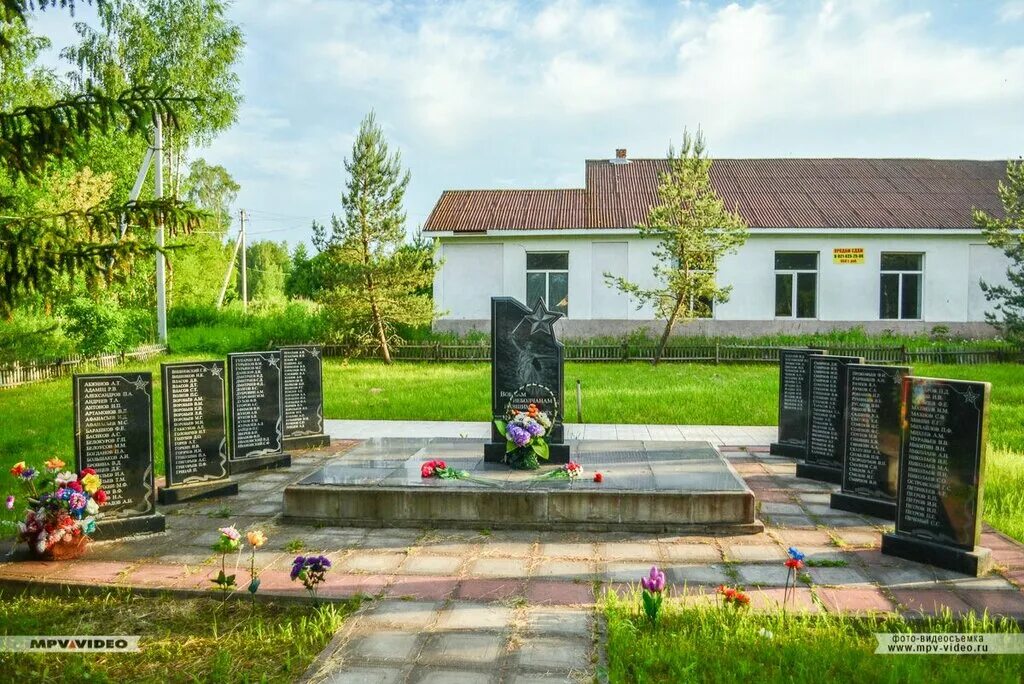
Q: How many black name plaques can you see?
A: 8